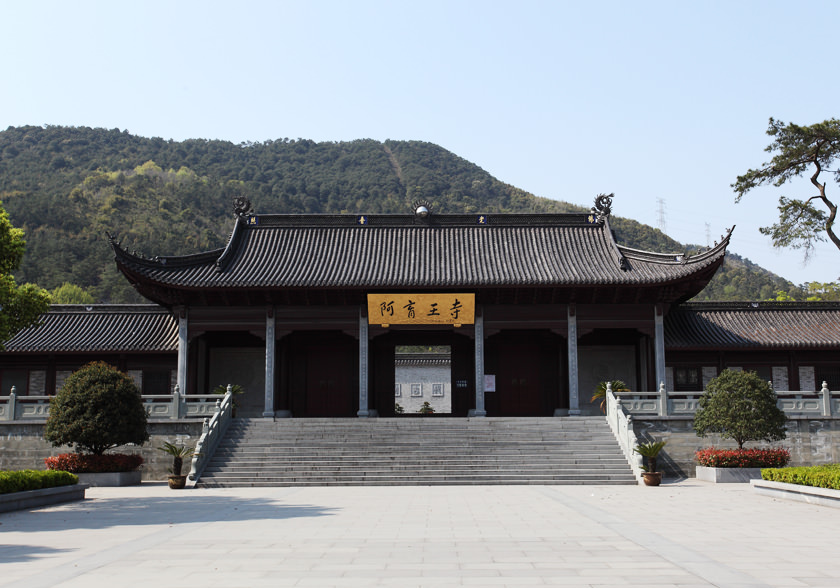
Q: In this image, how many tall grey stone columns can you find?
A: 6